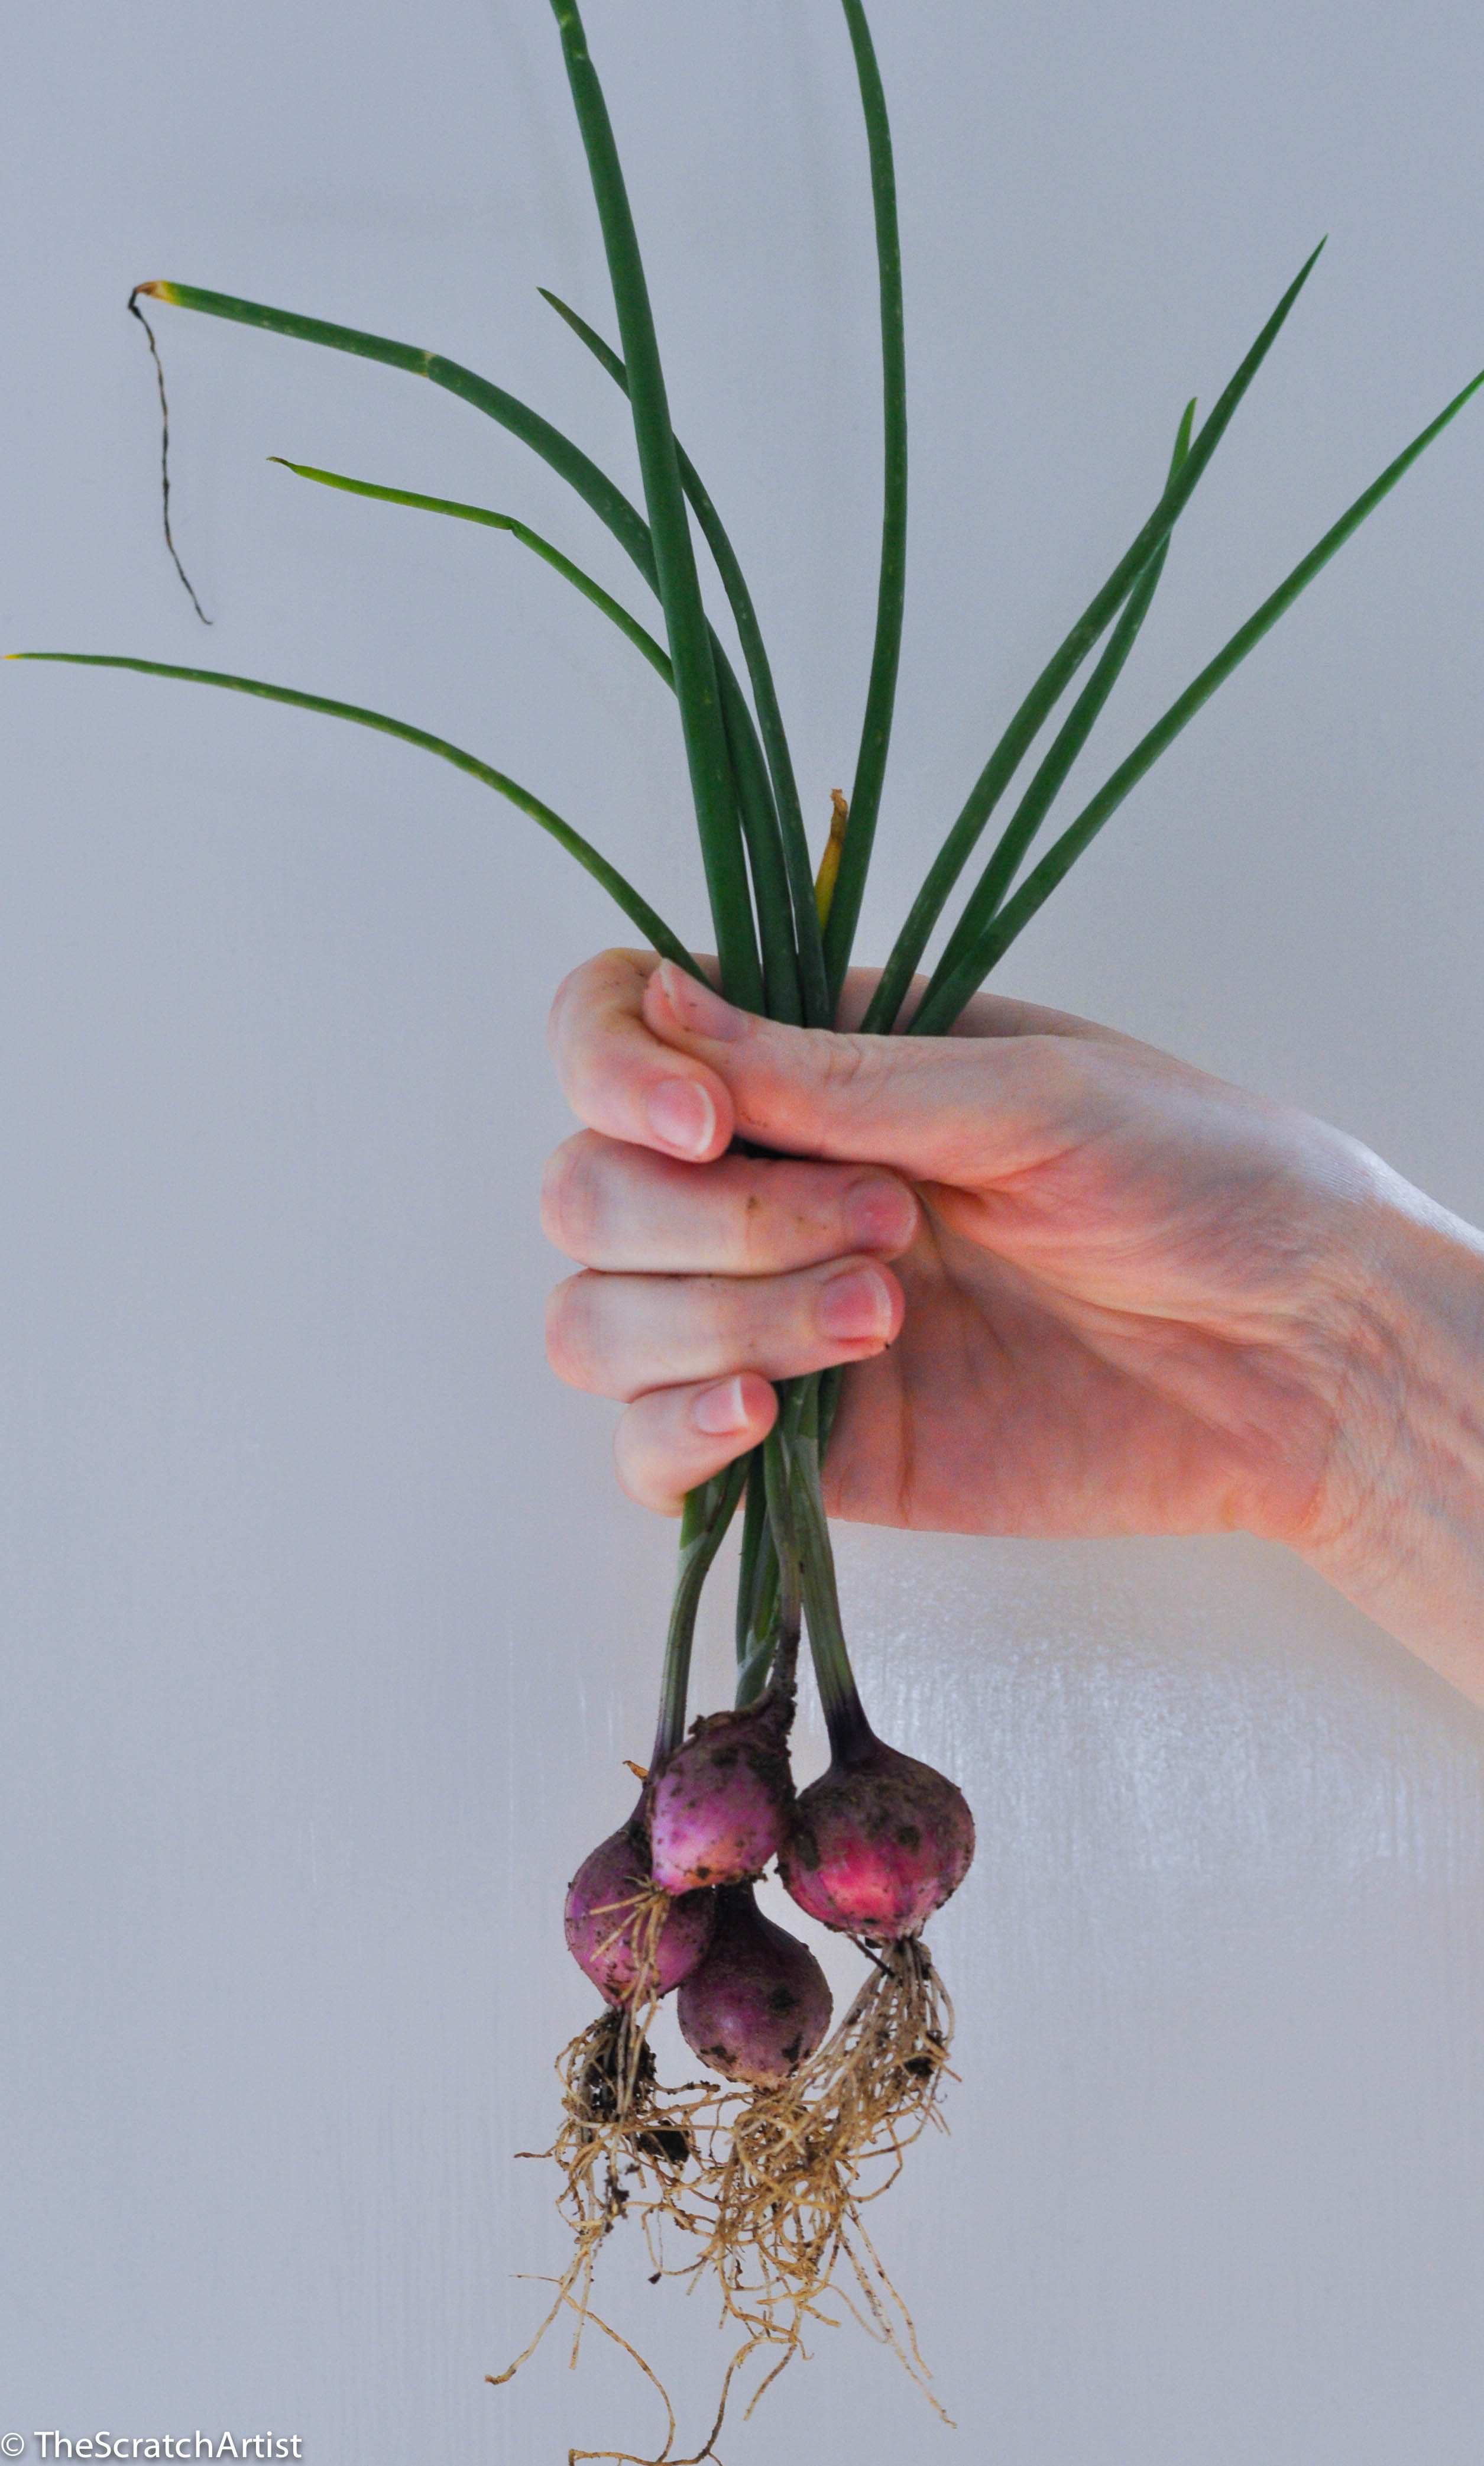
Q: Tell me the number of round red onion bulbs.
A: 4